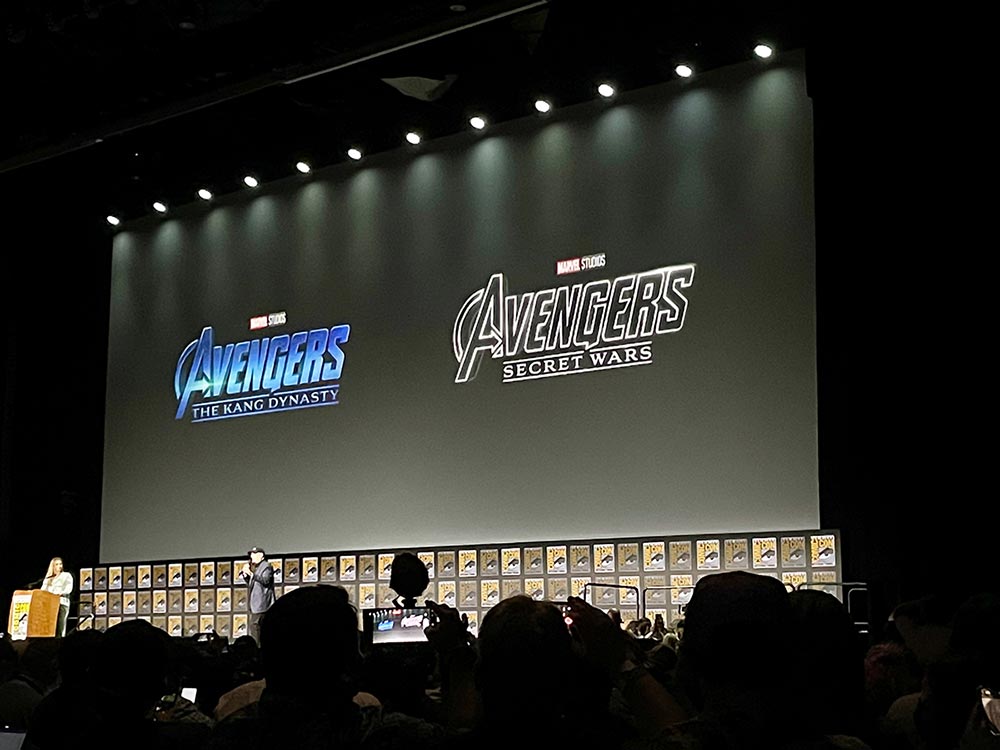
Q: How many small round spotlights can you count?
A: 12